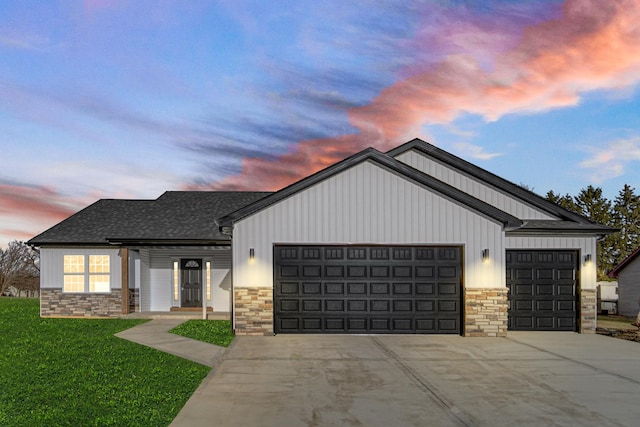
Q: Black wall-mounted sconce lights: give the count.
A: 3